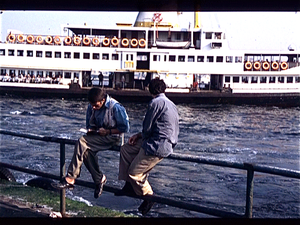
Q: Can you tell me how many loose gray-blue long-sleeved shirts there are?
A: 1